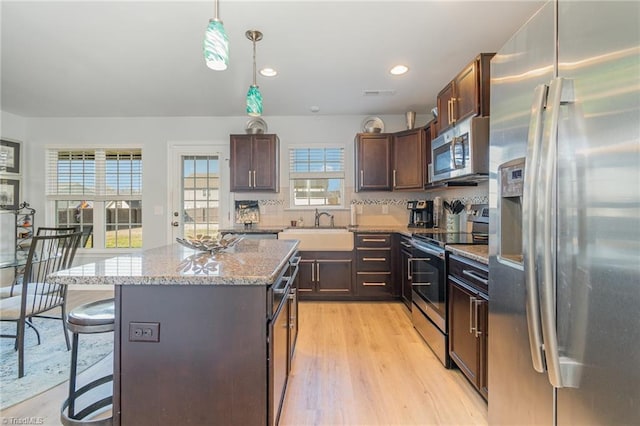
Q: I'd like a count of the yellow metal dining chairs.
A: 0